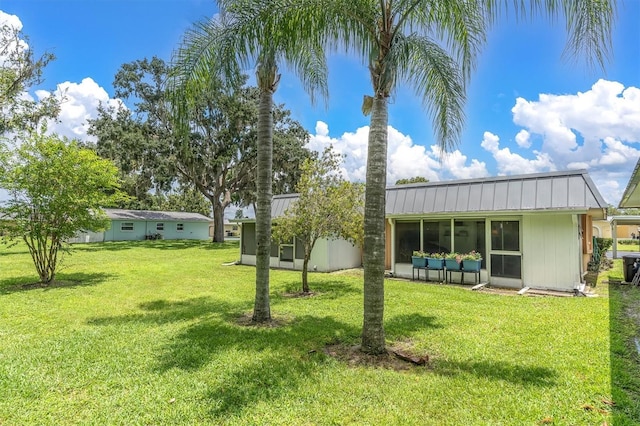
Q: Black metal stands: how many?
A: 2